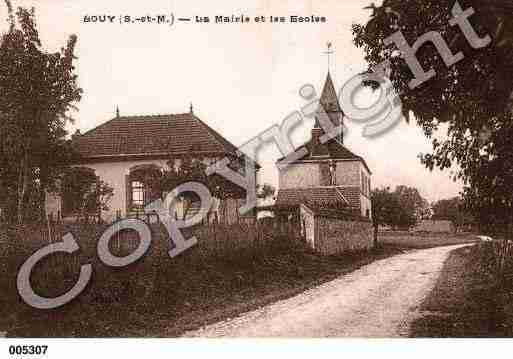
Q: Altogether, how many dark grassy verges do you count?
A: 2